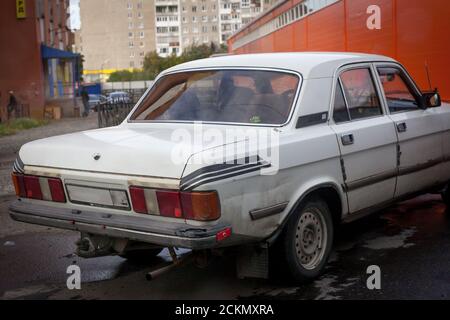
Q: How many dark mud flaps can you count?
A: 1